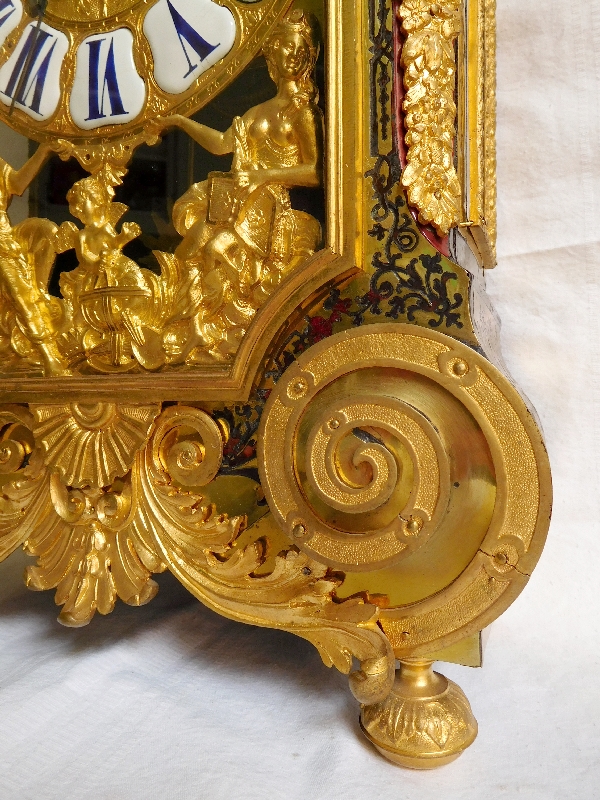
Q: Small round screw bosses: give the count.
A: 6